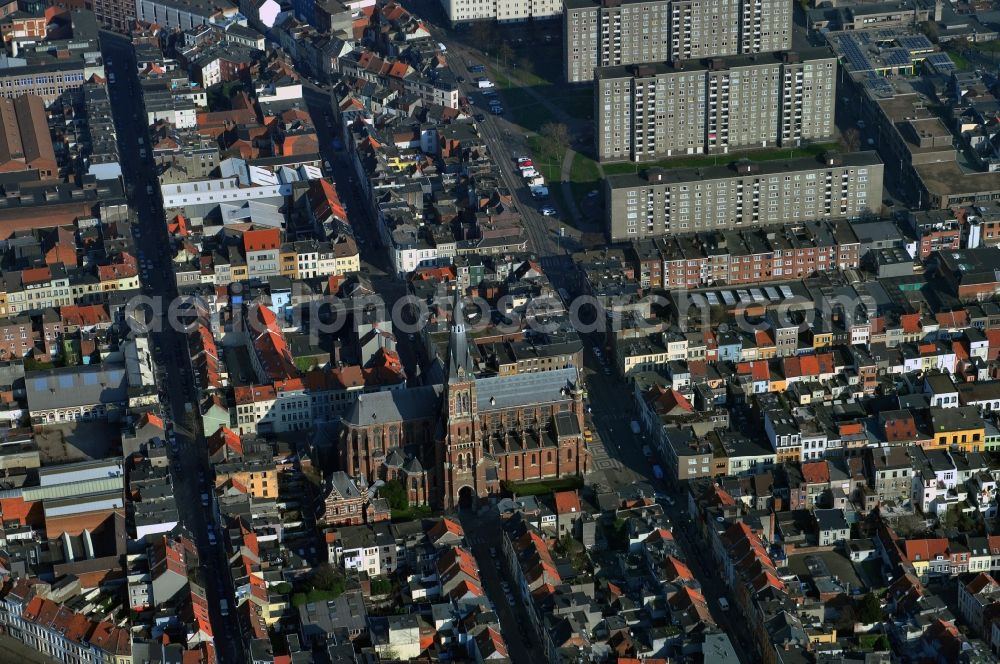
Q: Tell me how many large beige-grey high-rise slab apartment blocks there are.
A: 3